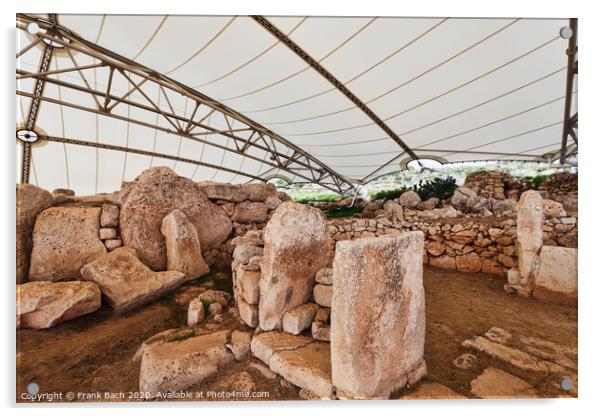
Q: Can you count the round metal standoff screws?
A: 4